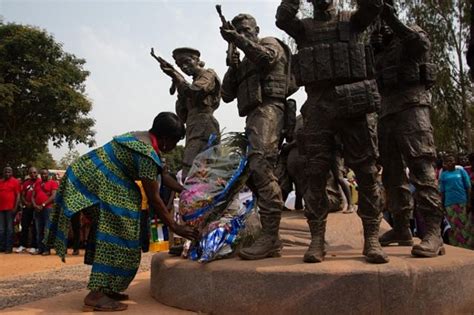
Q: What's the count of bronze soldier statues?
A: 4